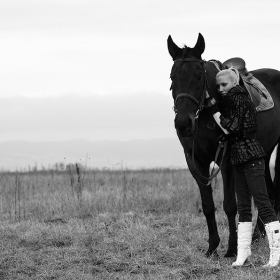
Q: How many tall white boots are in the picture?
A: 2